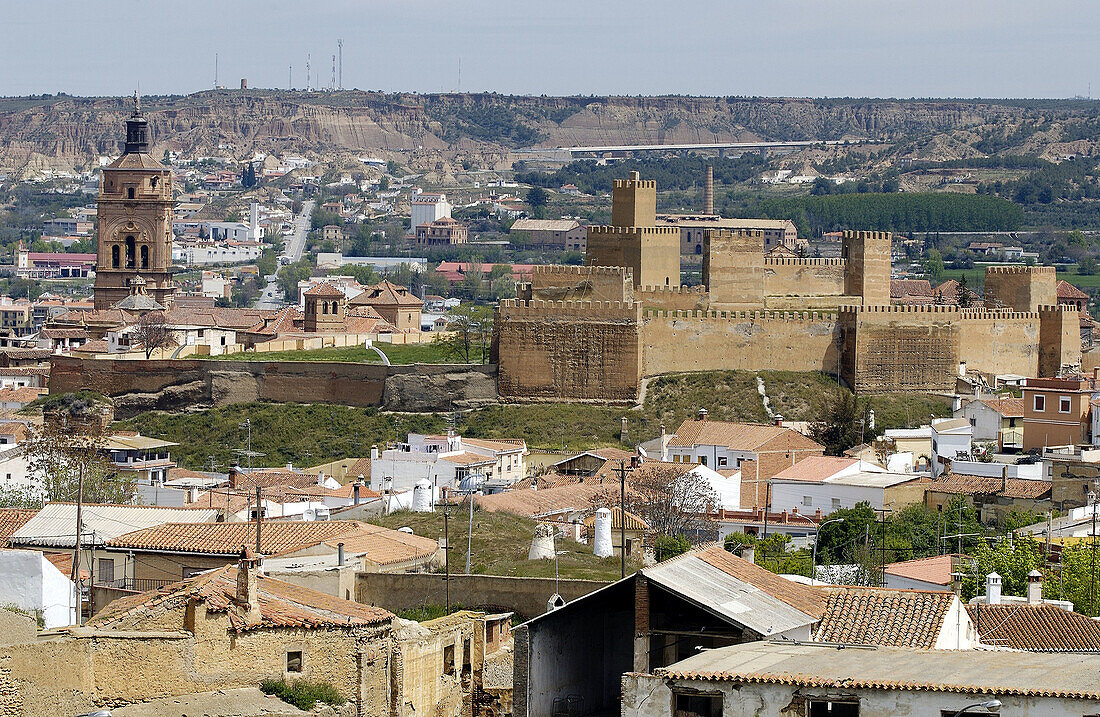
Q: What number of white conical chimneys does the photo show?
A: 3